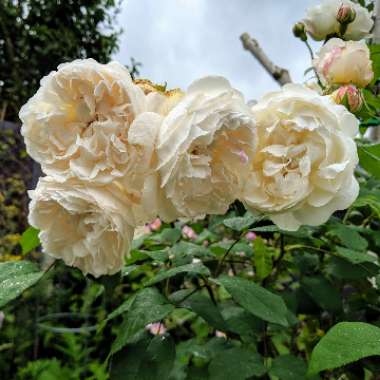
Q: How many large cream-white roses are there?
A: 4